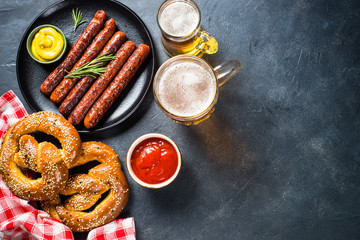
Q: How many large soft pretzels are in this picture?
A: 2